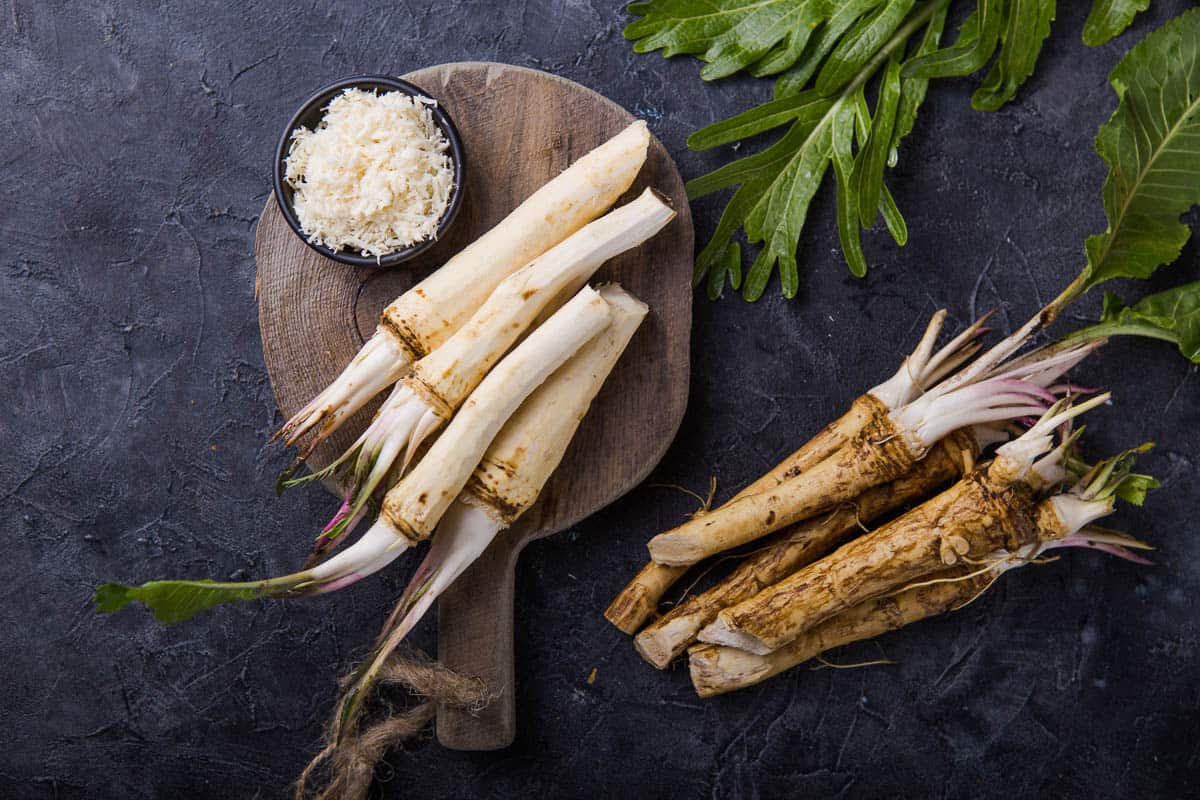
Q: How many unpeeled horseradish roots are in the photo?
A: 5